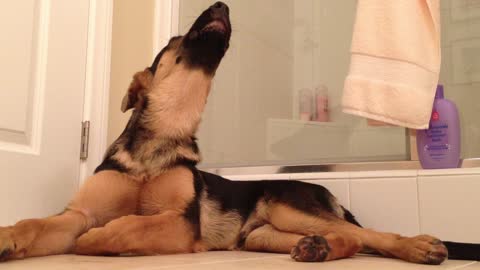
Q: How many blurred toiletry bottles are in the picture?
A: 2